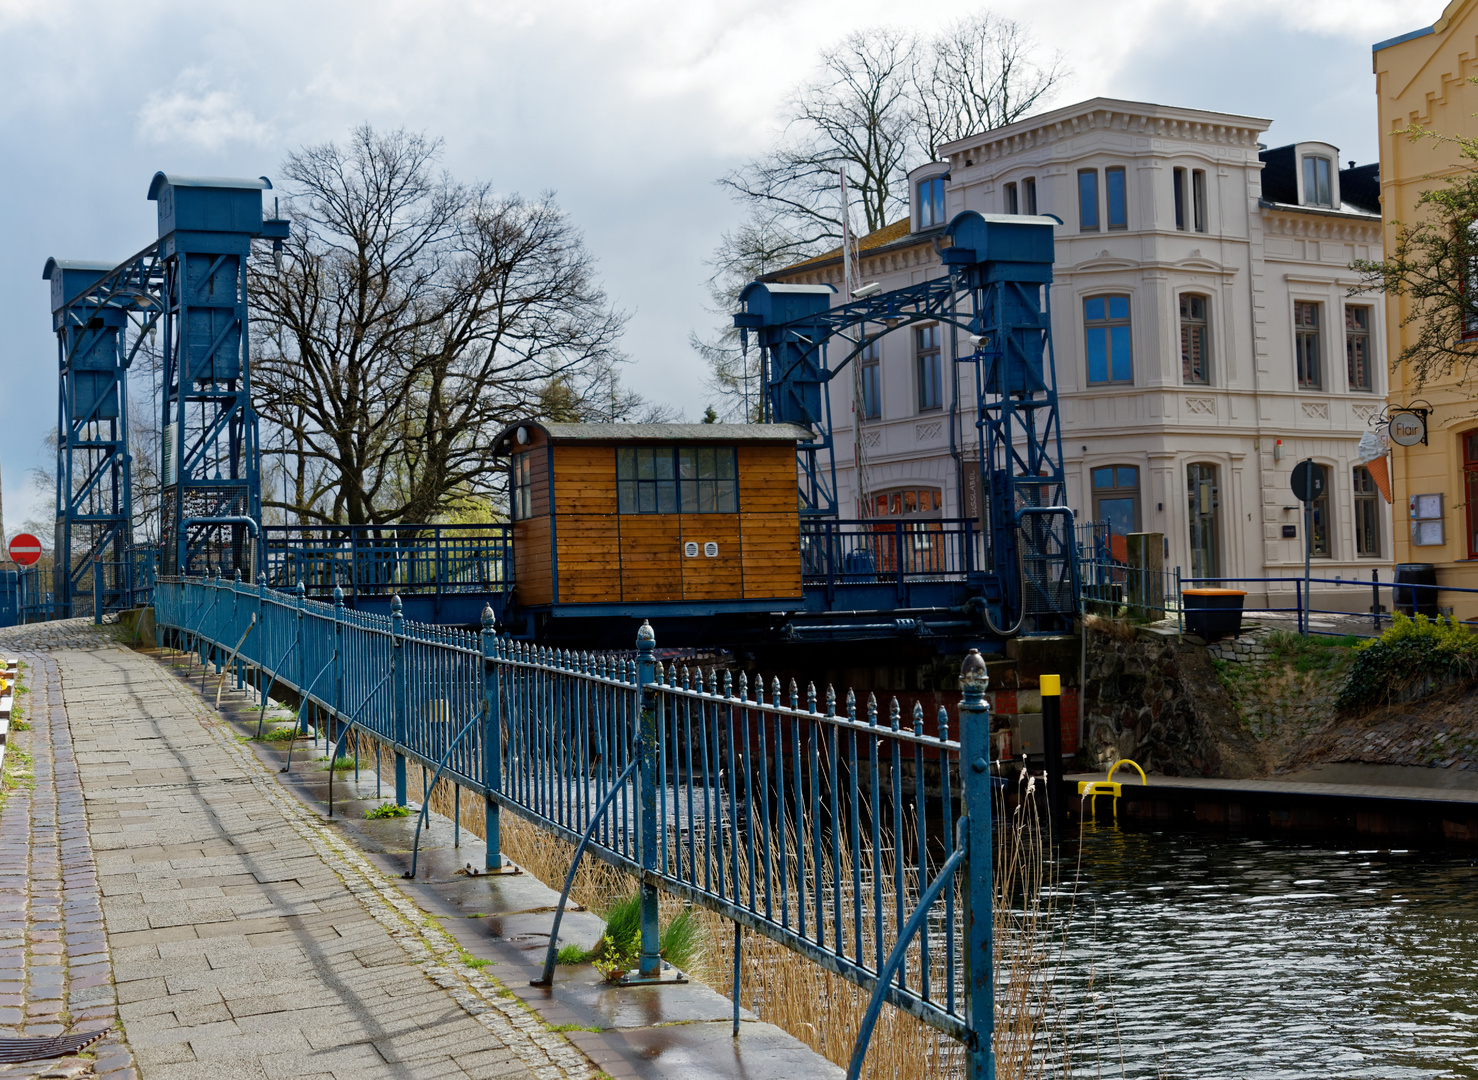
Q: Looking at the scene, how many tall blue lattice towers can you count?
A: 4